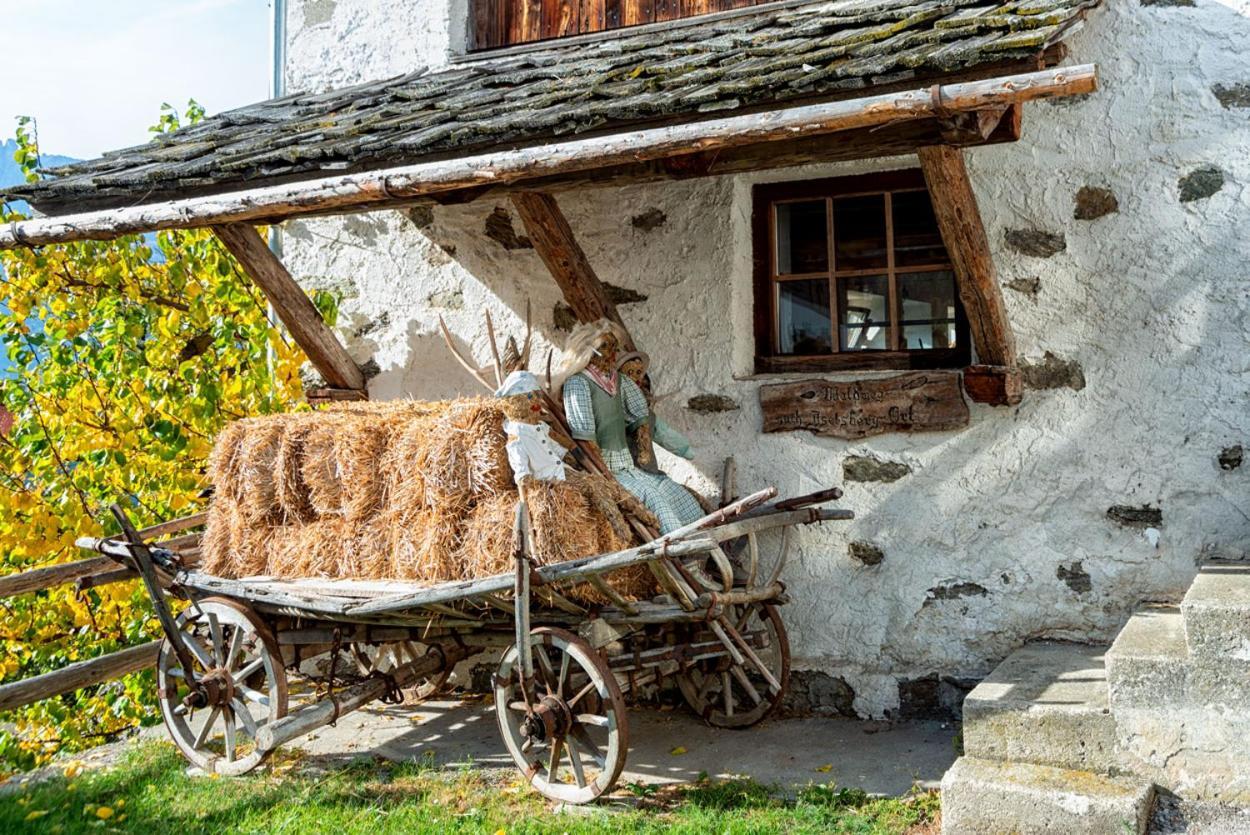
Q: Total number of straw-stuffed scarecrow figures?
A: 3